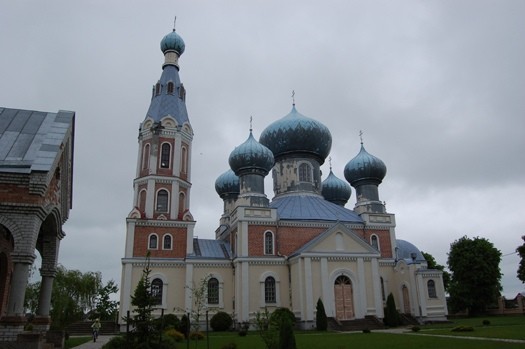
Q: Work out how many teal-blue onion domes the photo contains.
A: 6